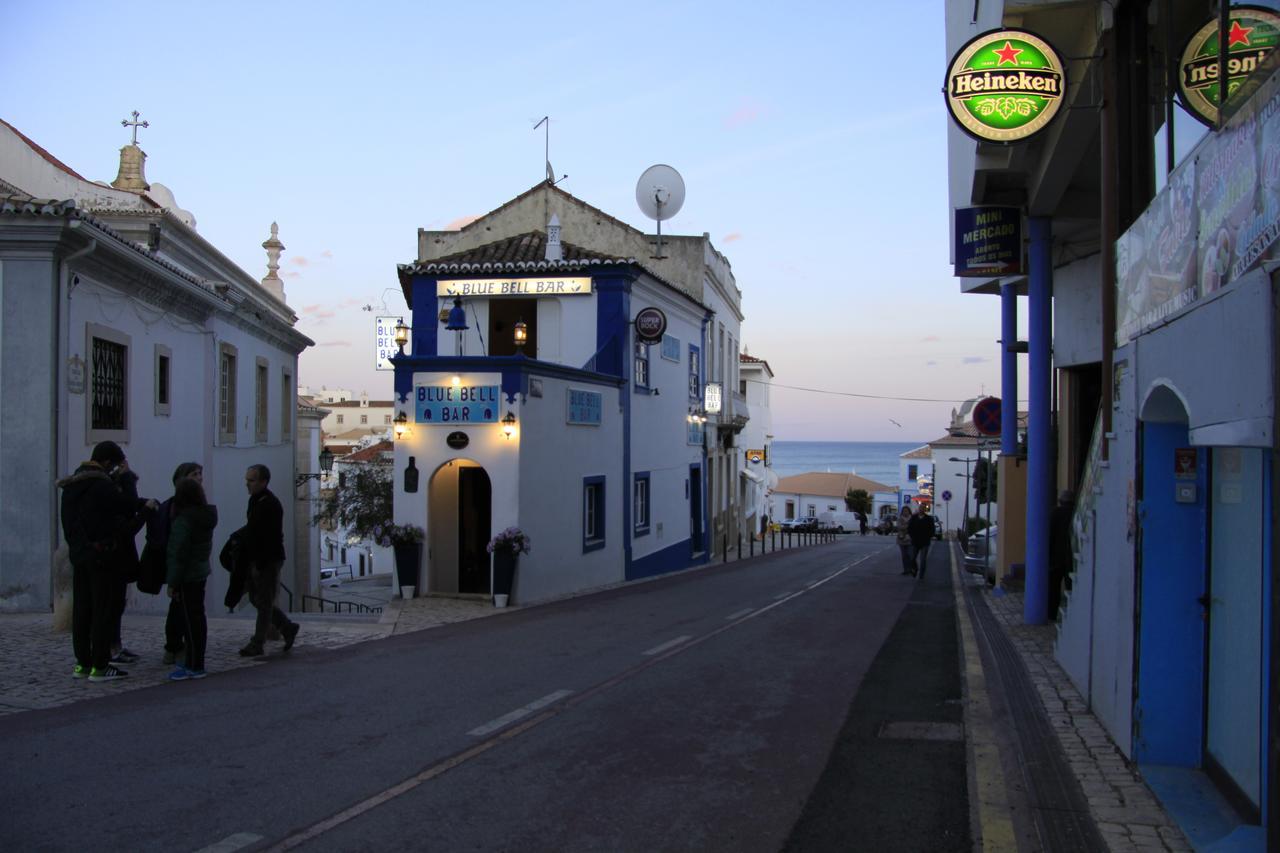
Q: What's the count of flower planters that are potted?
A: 2